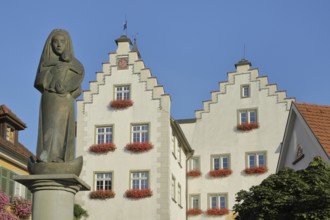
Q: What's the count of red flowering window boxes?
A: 11